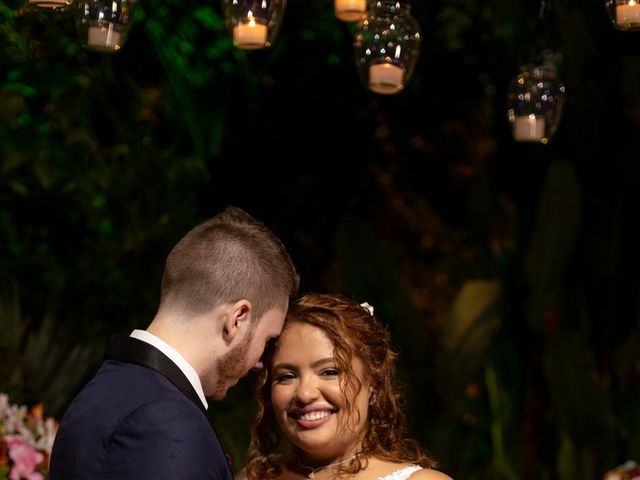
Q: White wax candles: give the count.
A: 7